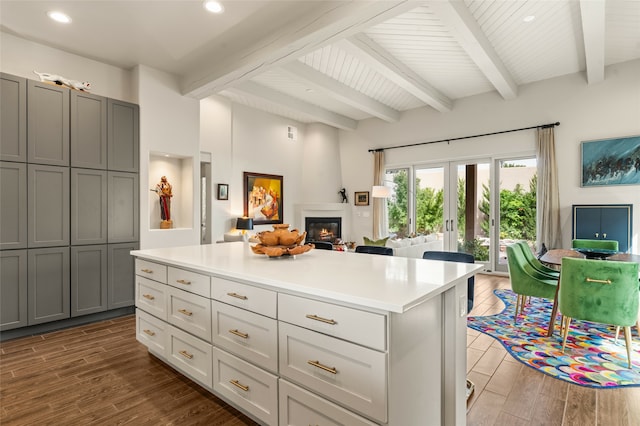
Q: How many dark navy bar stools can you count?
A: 3